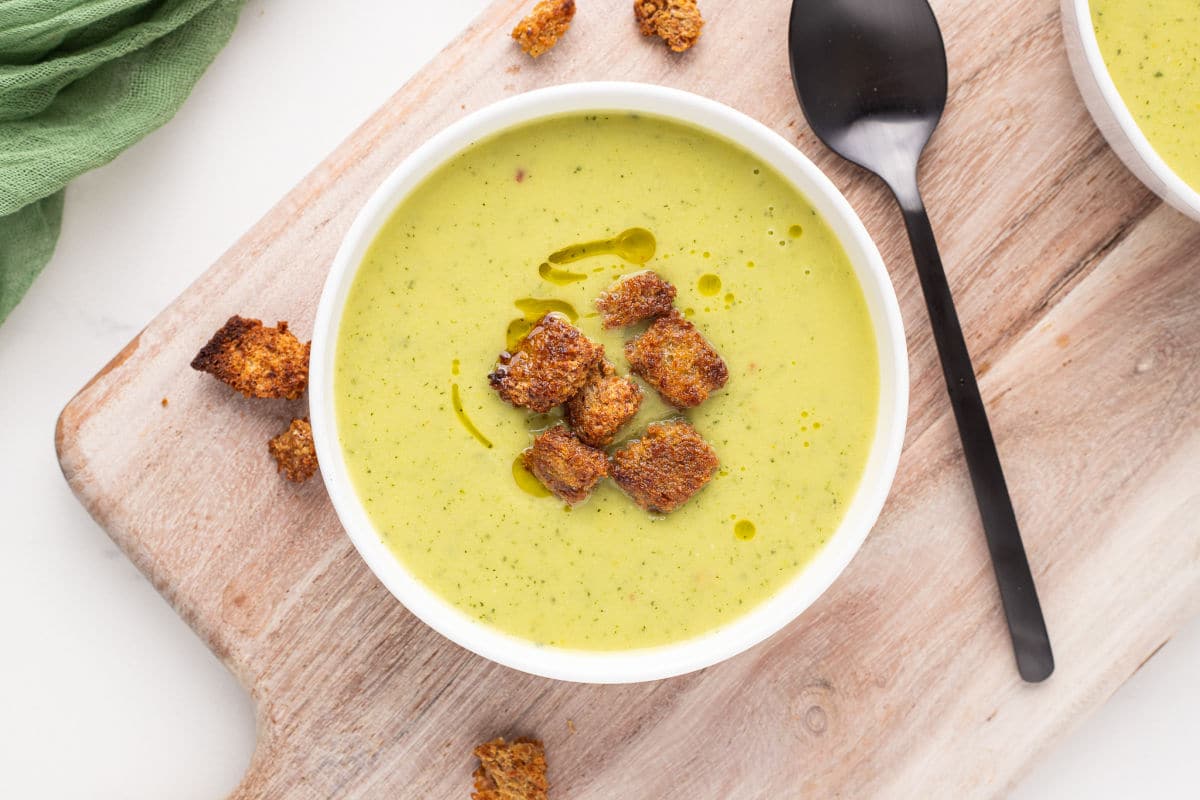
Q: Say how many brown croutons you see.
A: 11